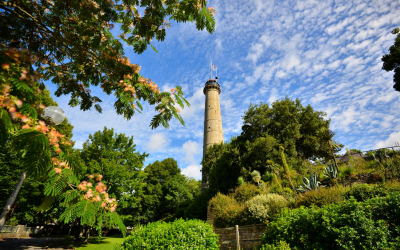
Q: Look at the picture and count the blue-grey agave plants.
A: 2